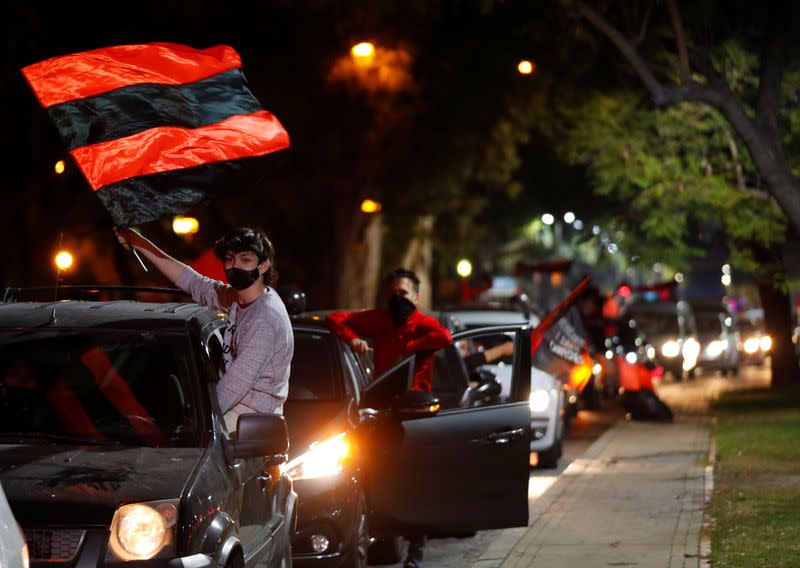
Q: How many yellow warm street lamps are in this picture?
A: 7